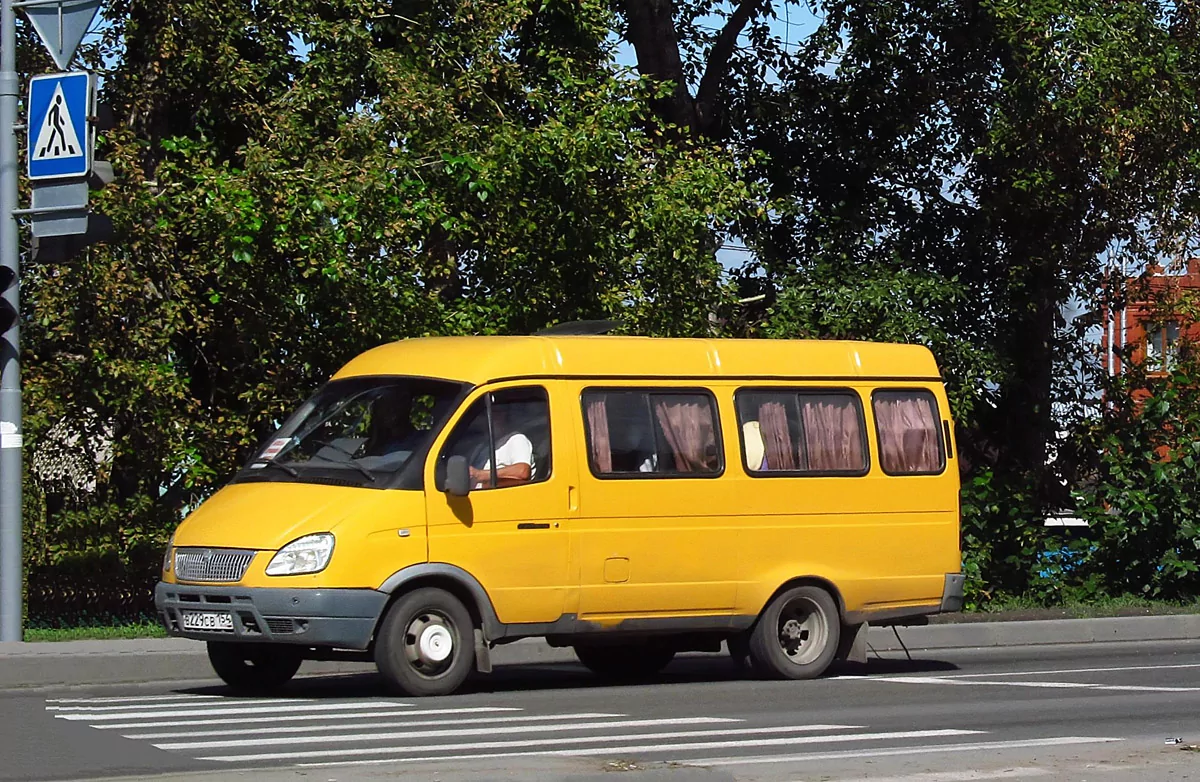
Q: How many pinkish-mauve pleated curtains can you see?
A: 5